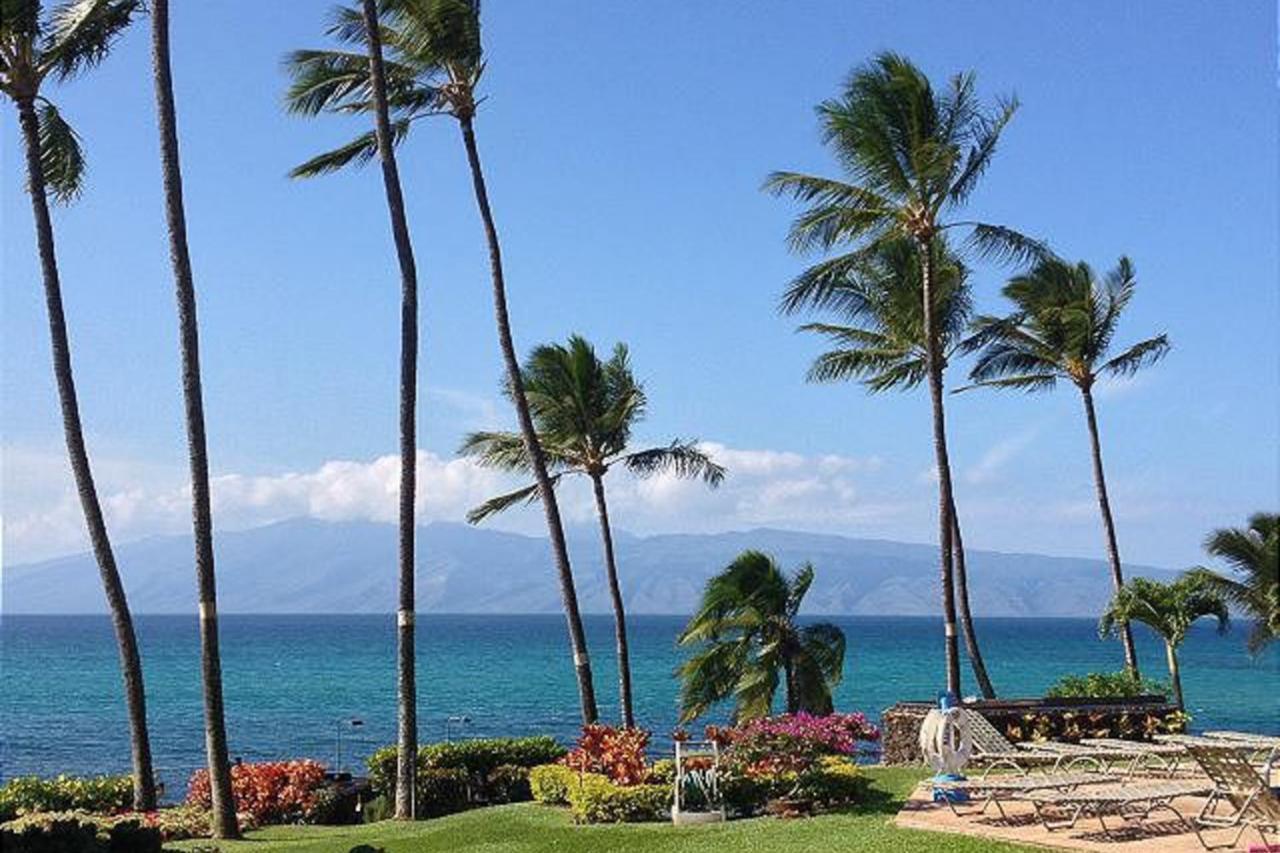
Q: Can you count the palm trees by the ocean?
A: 11